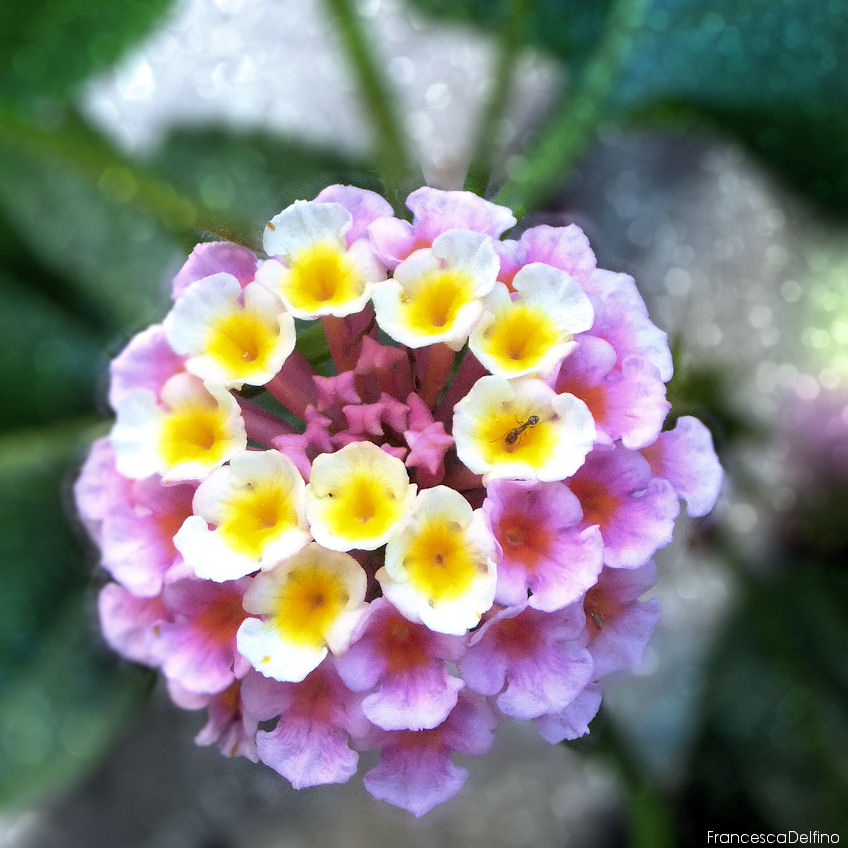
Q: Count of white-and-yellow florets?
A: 10